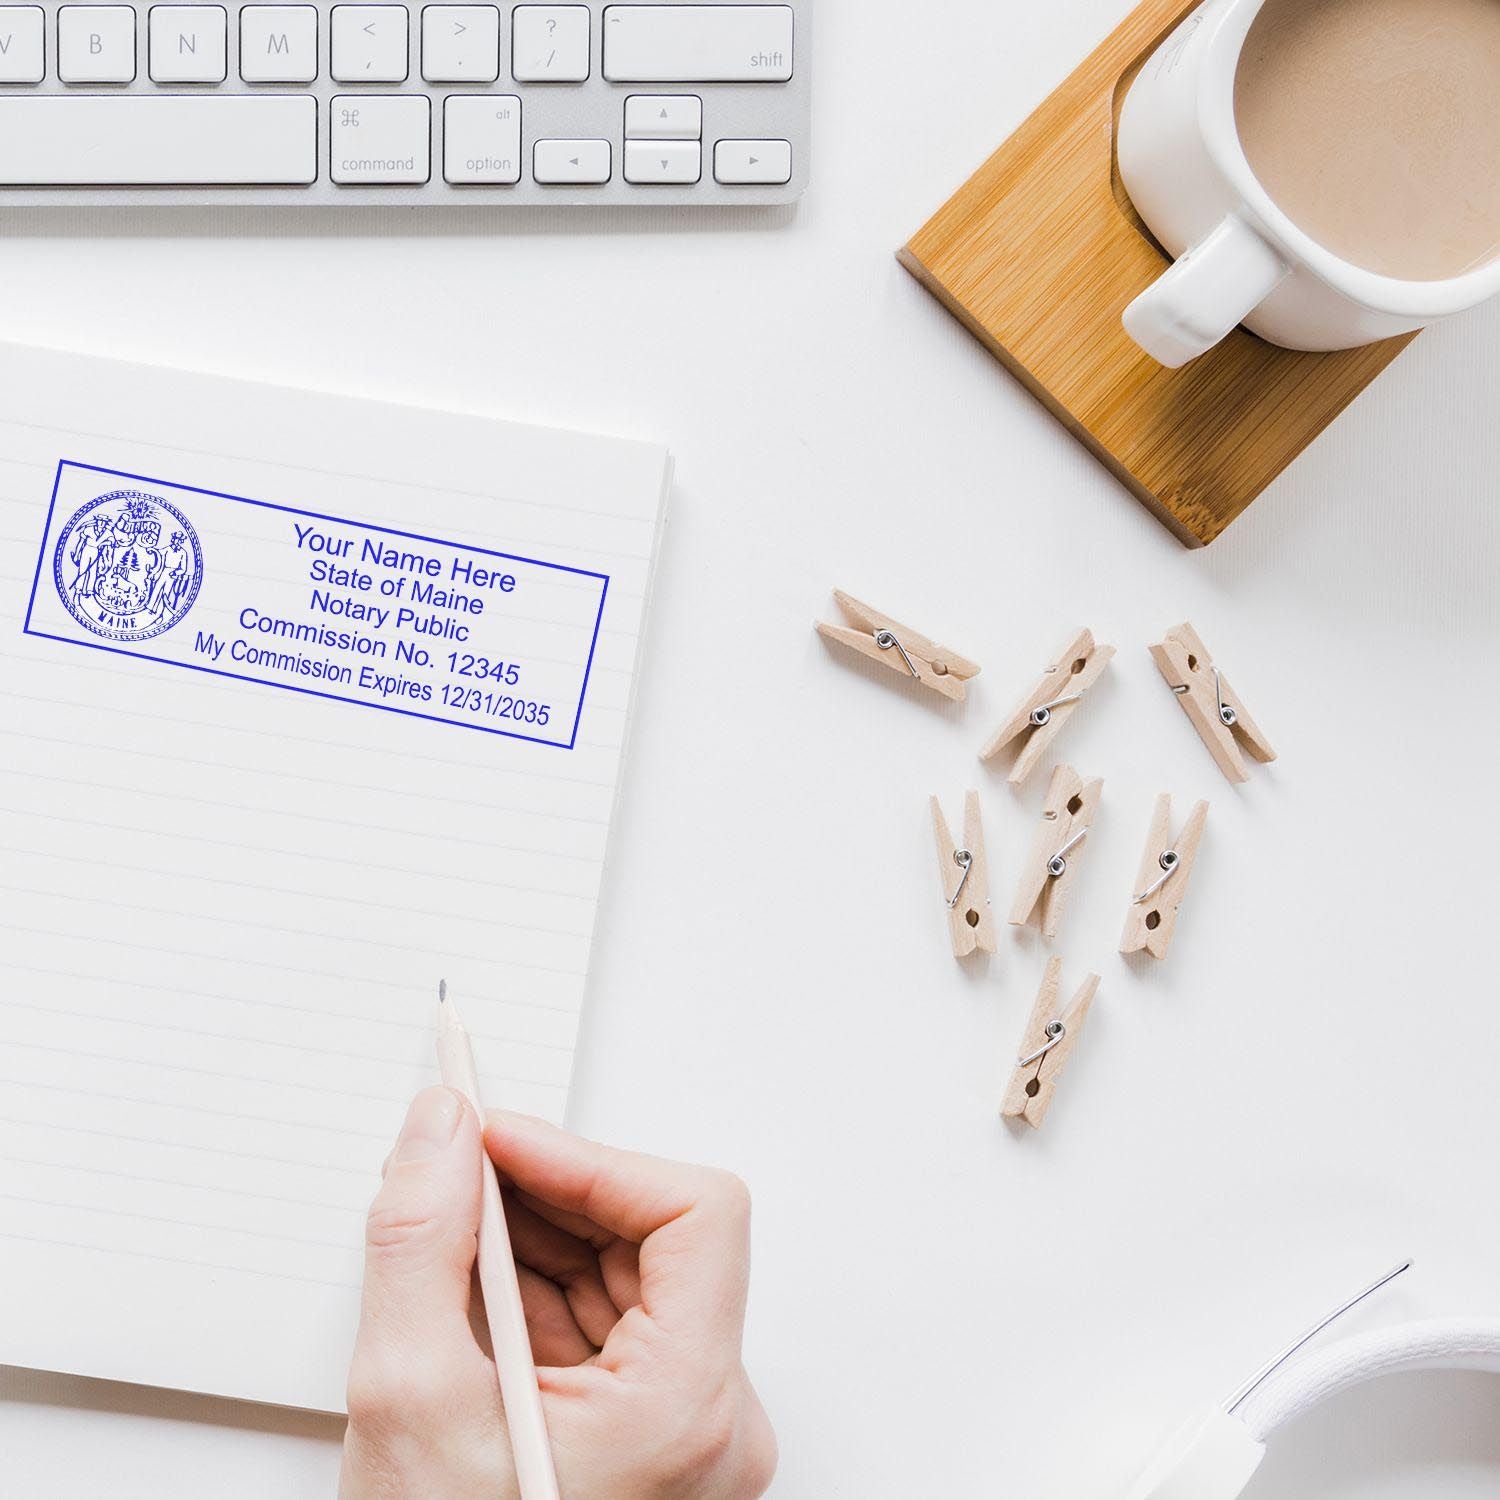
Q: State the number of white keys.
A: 15